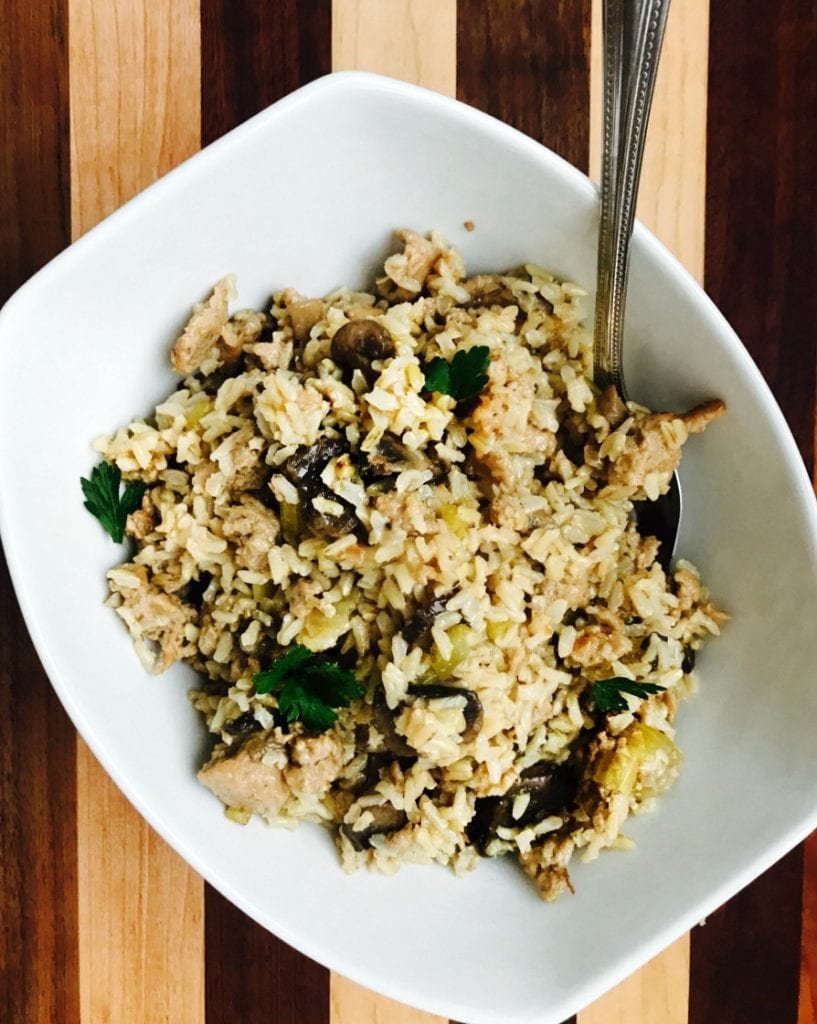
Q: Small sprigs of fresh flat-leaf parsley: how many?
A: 4